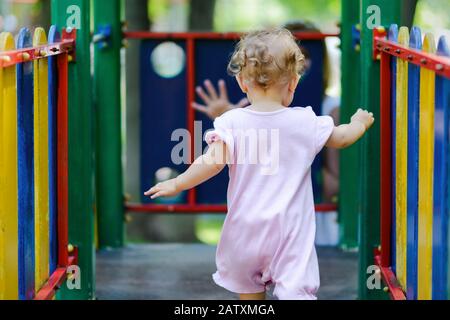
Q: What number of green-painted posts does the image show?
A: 4